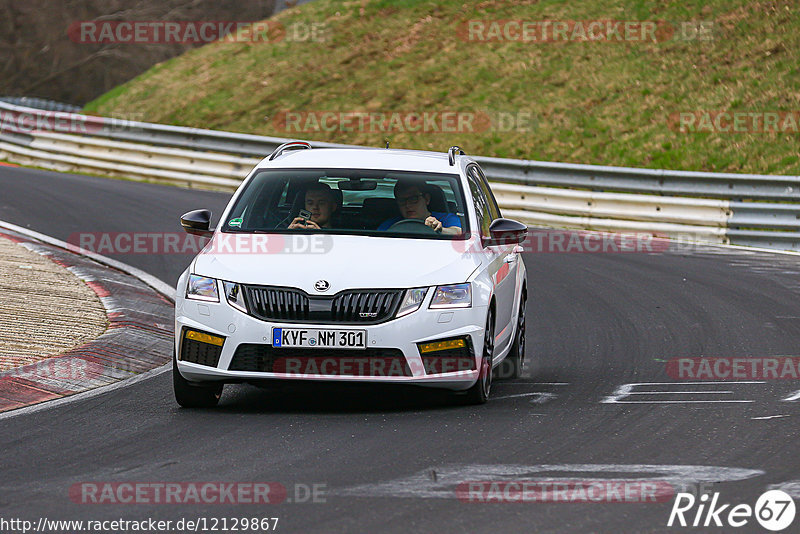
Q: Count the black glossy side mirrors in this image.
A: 2